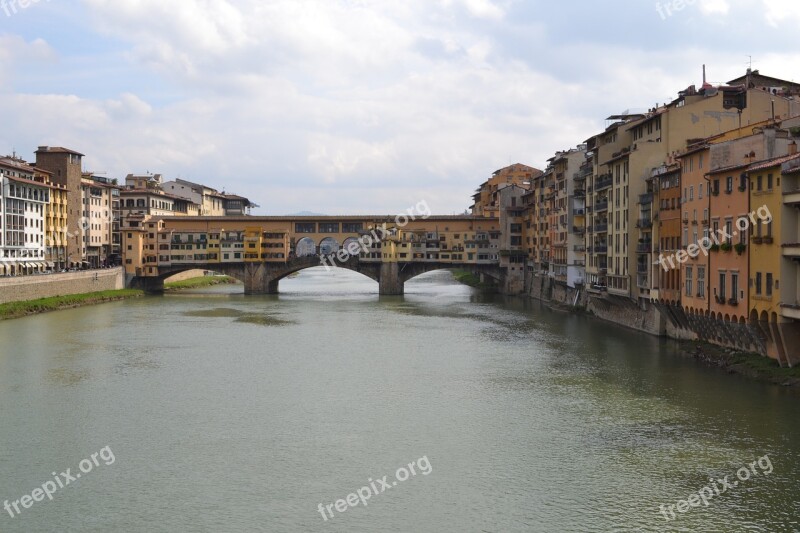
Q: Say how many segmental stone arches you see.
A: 3